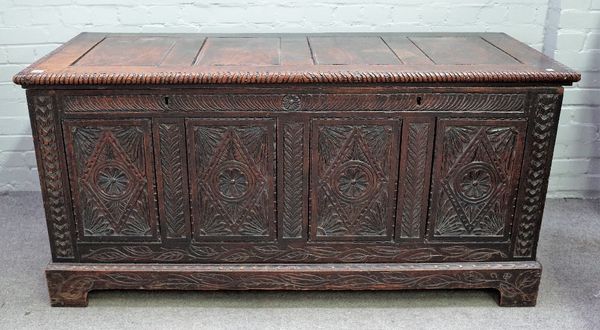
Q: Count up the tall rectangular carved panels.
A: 4